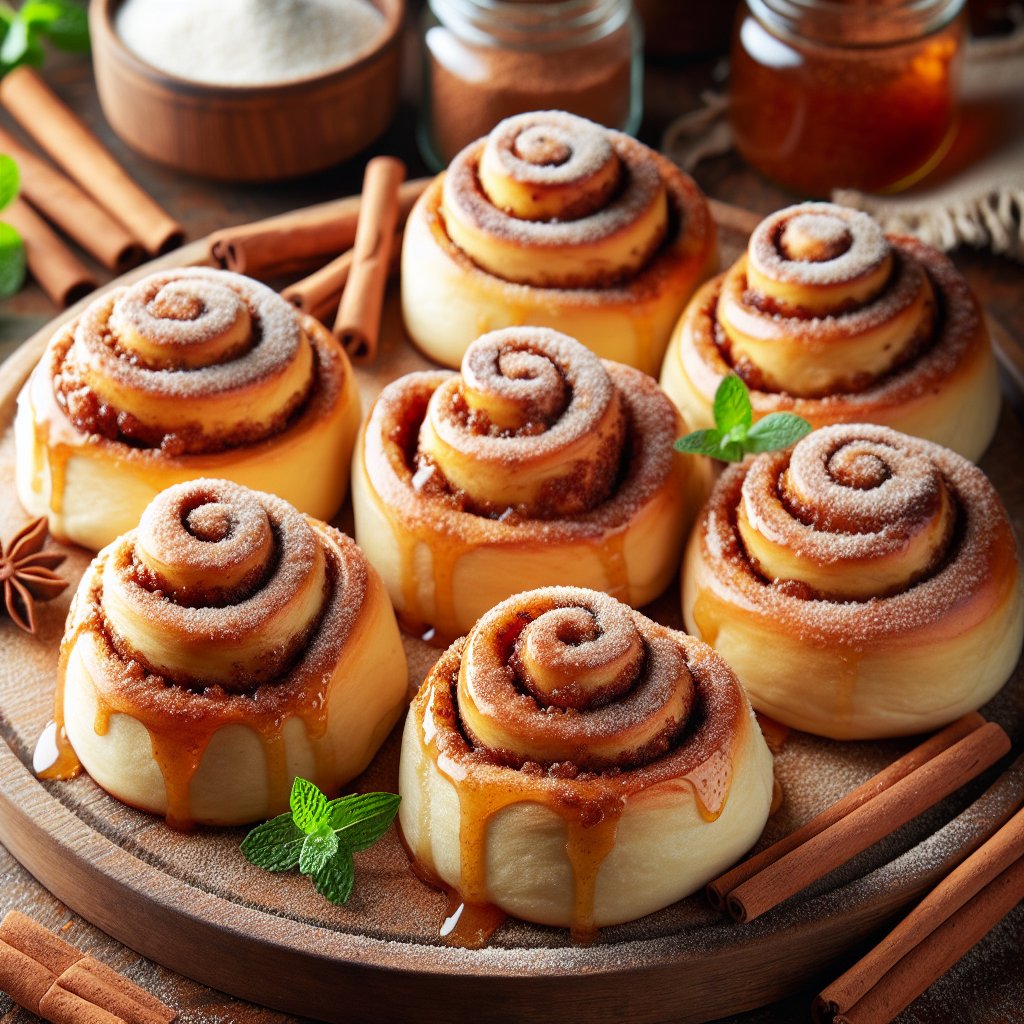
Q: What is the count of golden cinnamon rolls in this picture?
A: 7